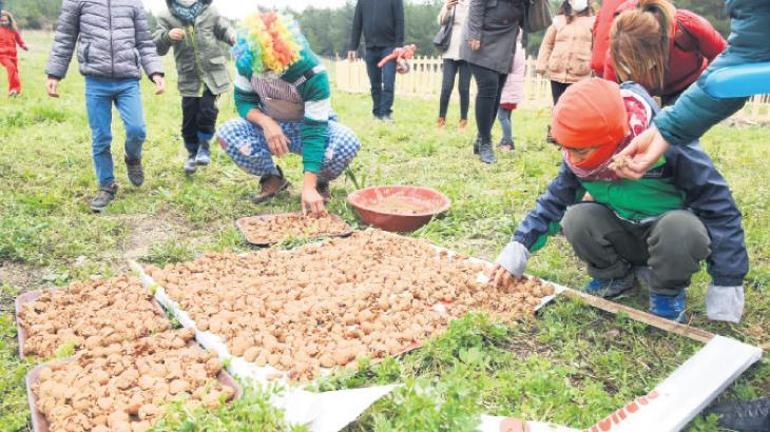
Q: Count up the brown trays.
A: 3